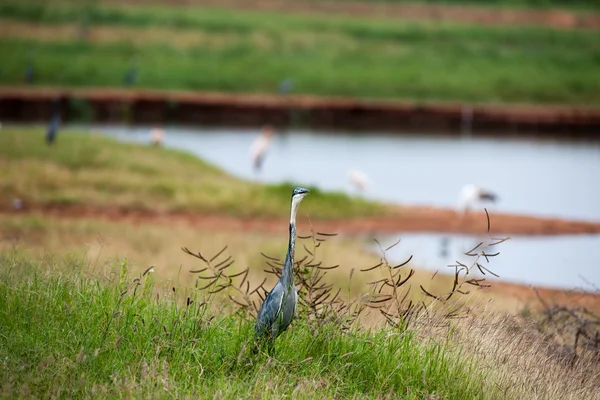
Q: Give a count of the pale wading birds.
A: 4